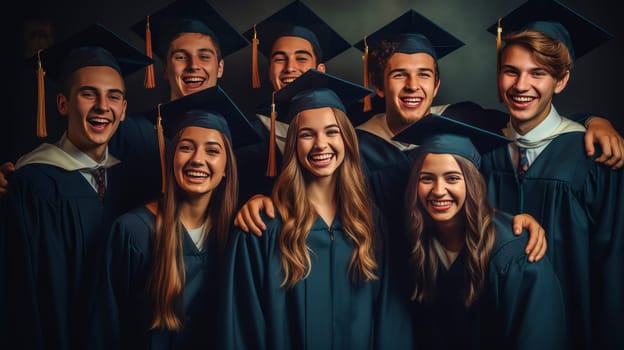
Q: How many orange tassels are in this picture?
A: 7